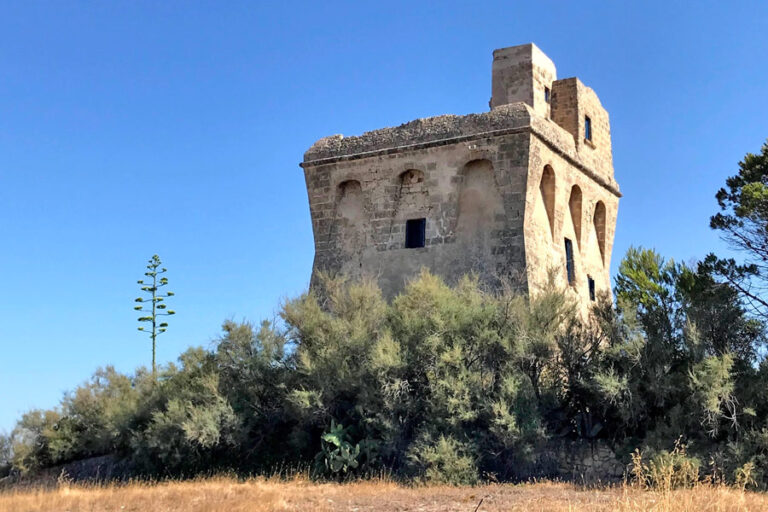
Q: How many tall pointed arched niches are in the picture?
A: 6